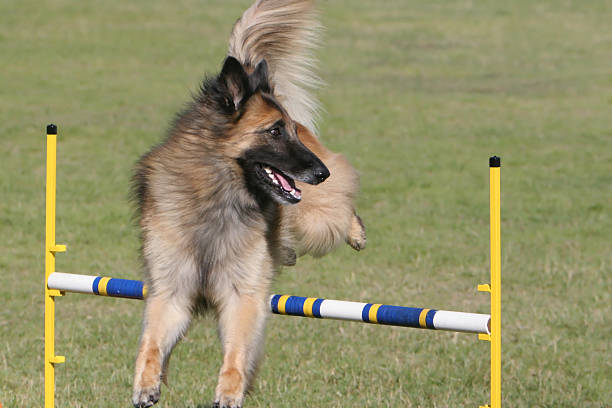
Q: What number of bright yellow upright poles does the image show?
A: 2